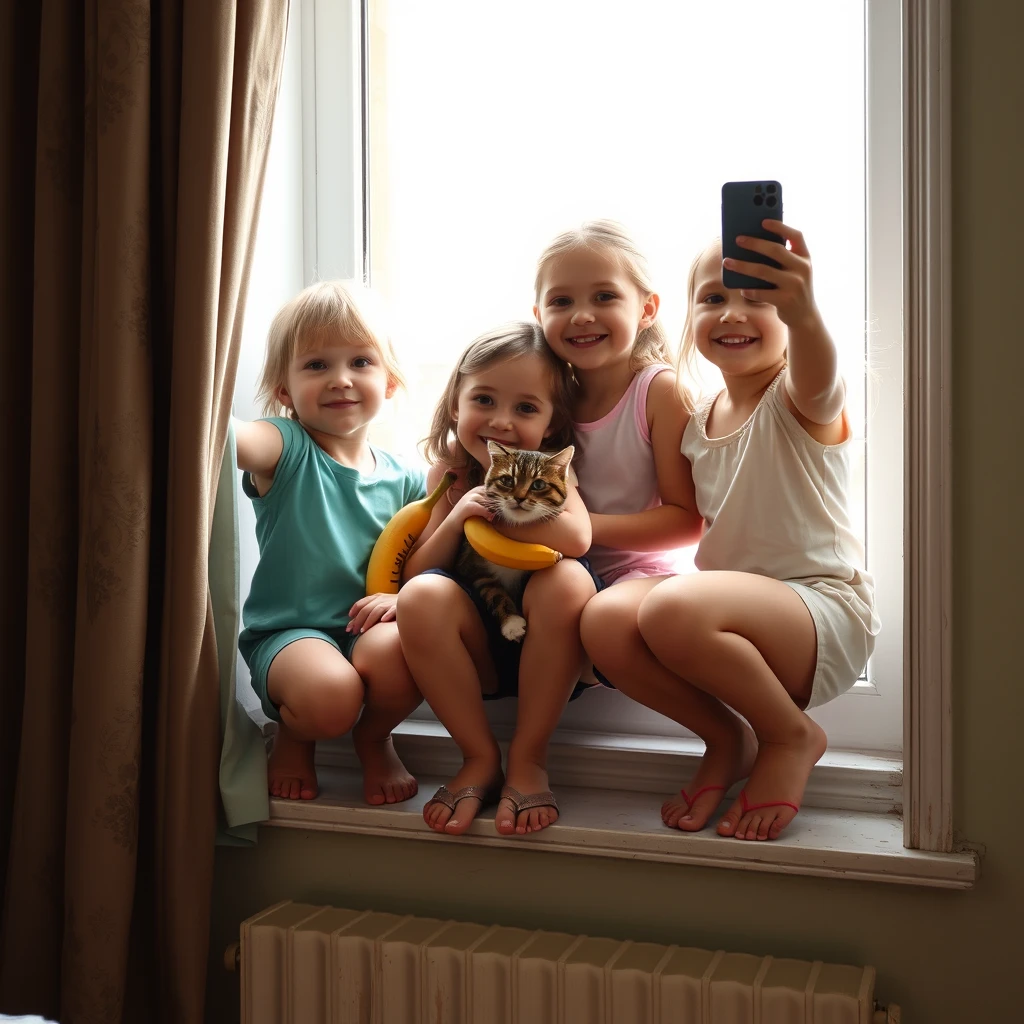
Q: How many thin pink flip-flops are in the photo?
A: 2